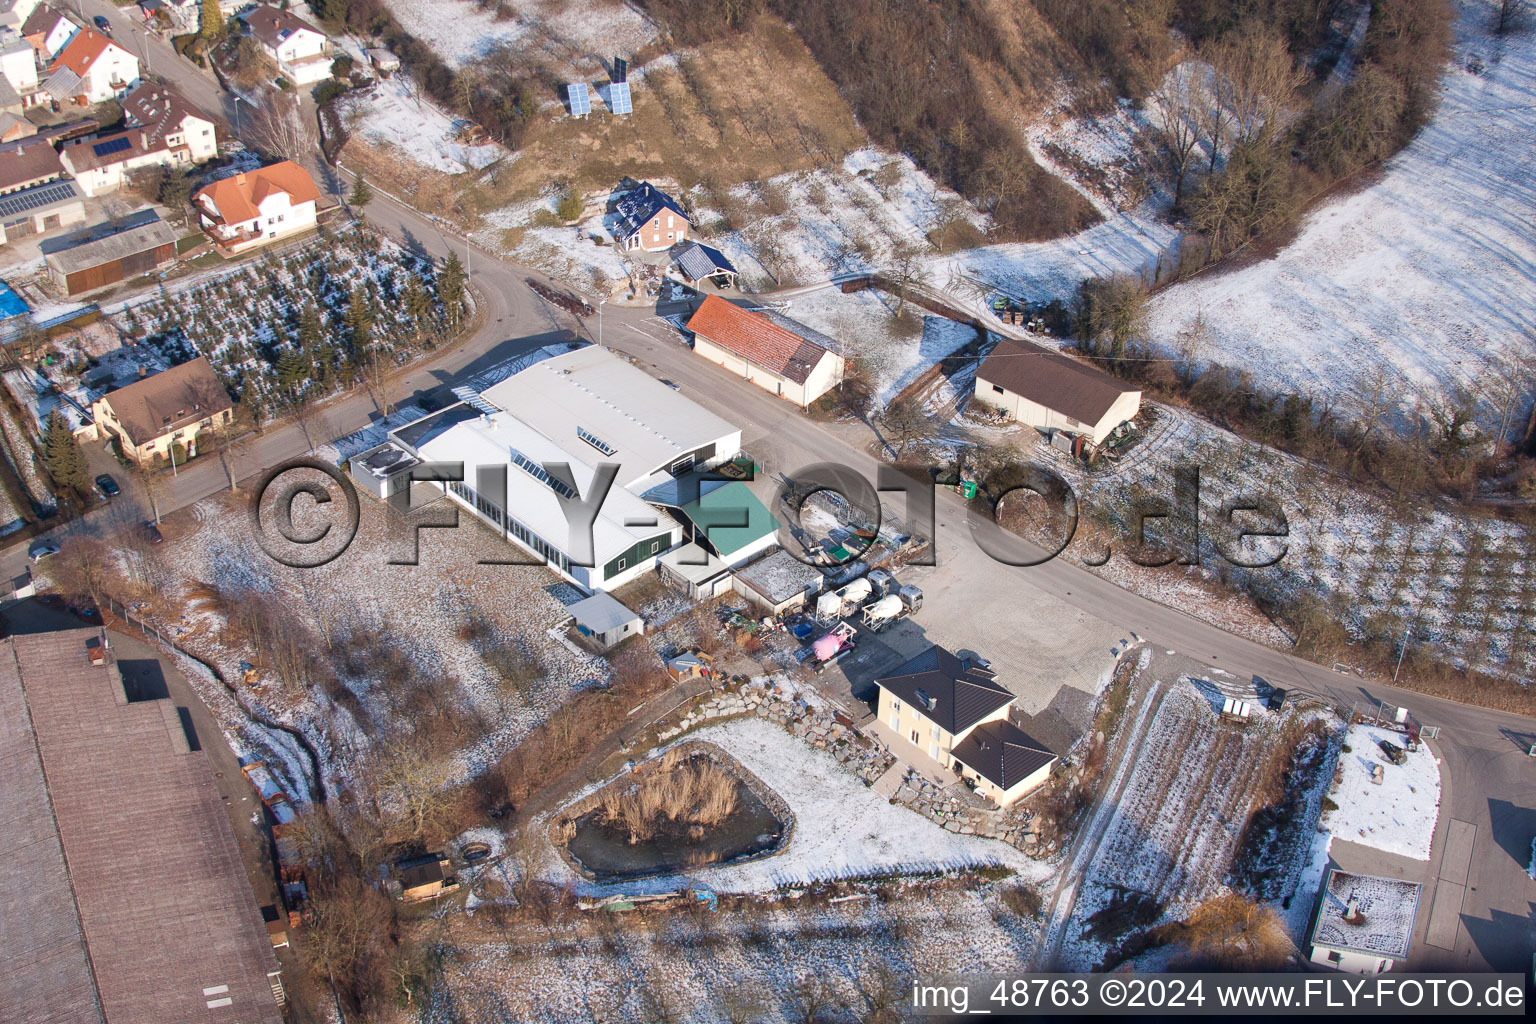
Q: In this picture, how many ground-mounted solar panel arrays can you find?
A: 3